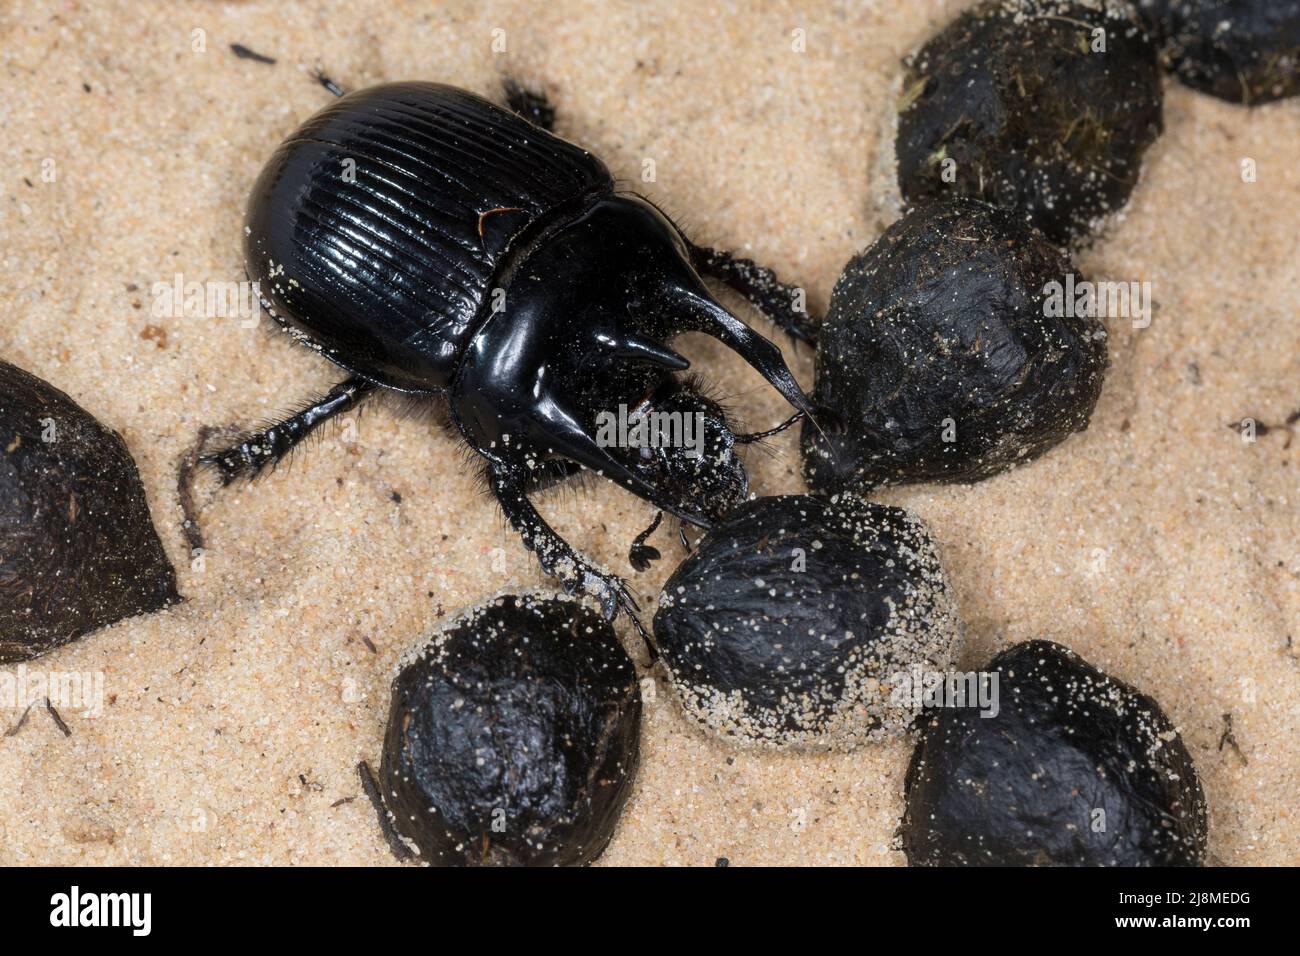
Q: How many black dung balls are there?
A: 7